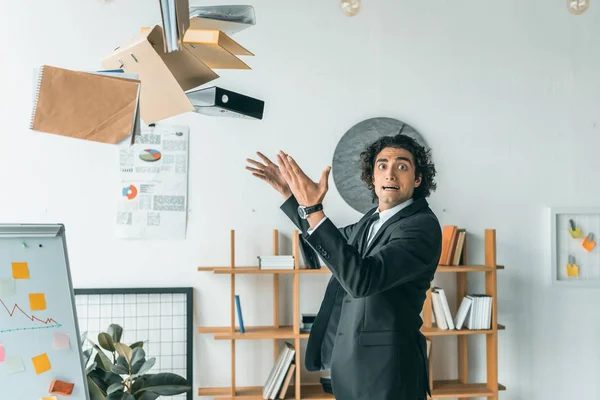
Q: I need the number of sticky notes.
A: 12